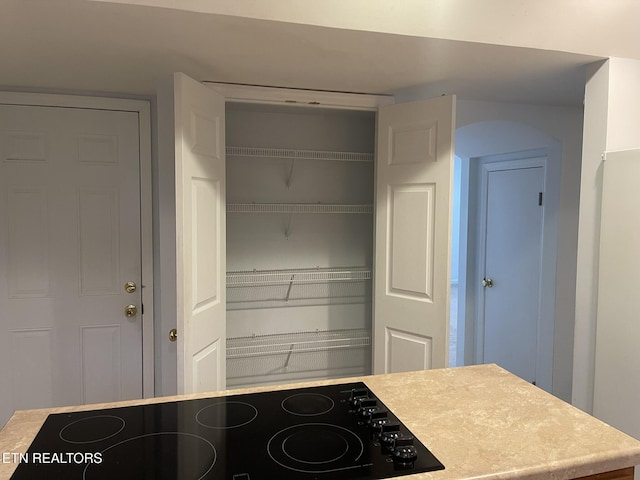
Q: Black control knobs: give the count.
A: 5